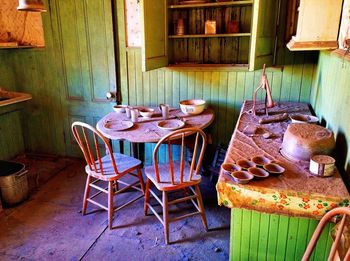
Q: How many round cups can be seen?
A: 6